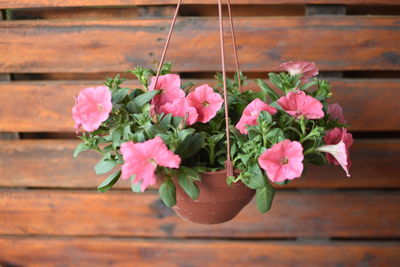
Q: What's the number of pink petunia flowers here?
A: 12